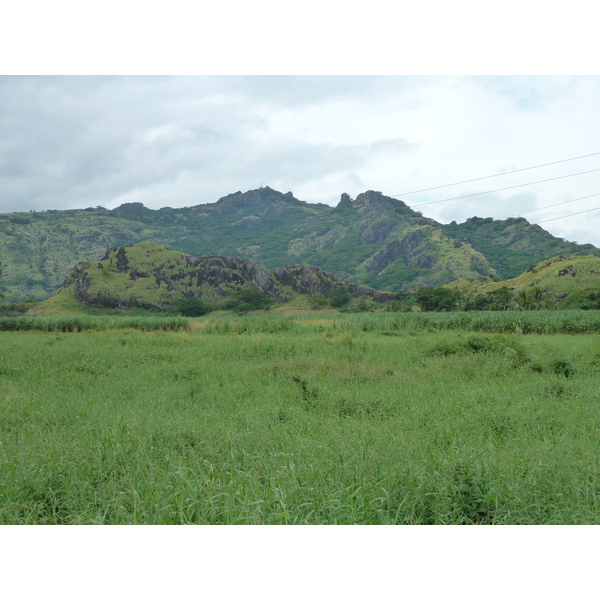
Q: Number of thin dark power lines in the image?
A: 4